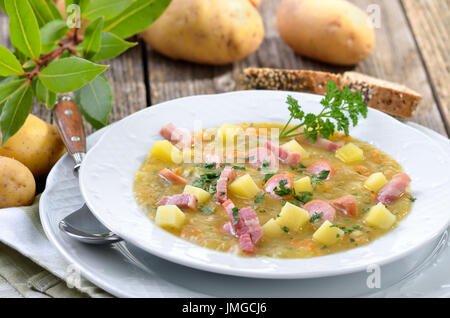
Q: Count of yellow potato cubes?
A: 13